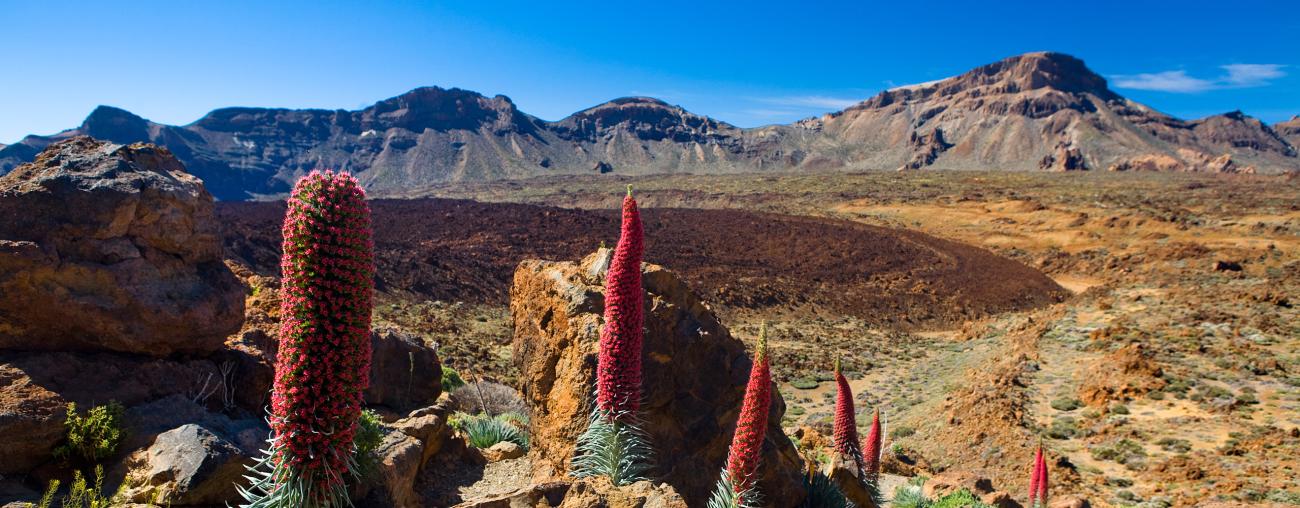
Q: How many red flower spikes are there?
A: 7